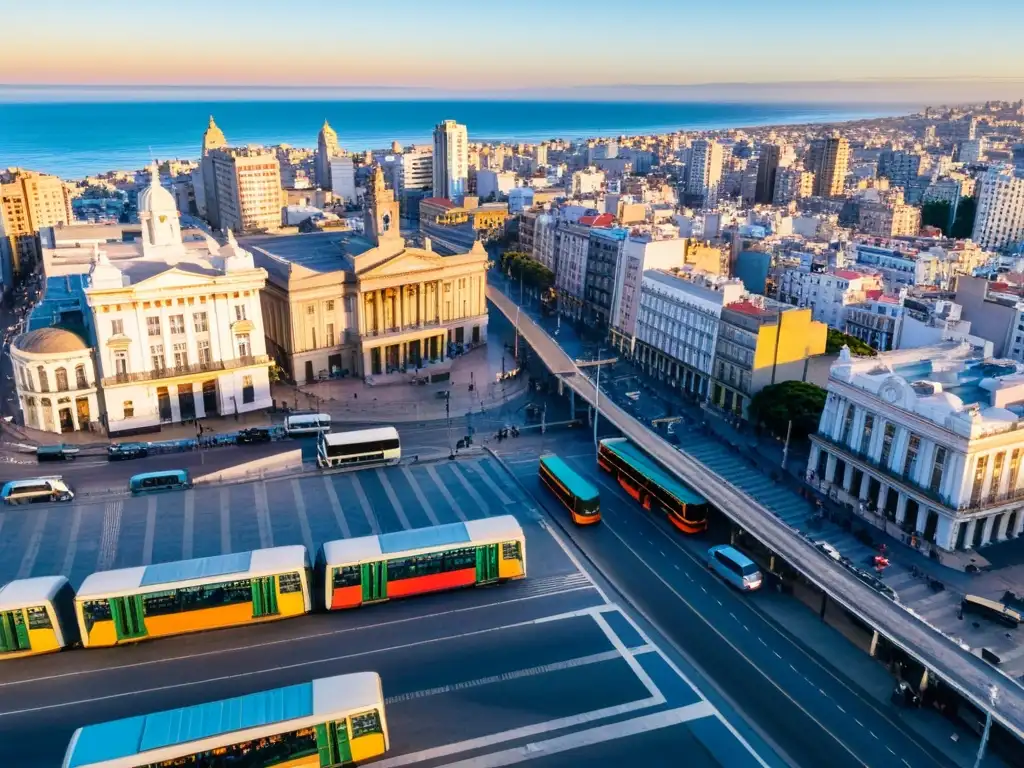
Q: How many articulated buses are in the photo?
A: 1